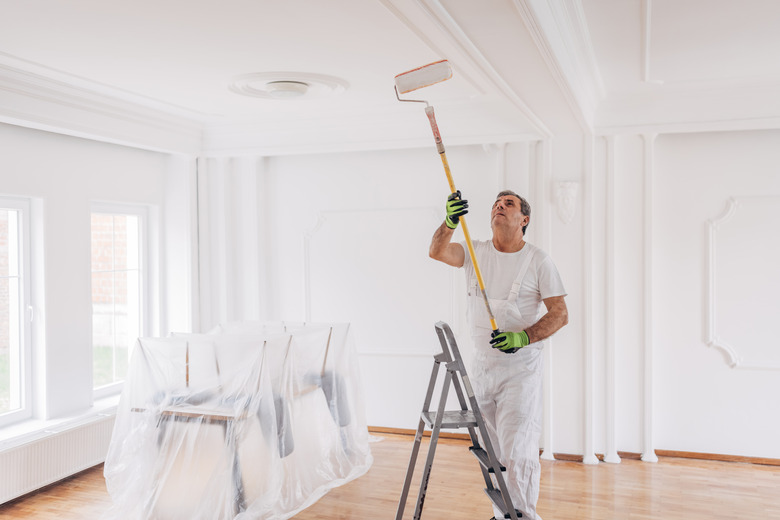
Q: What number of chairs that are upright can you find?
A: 0